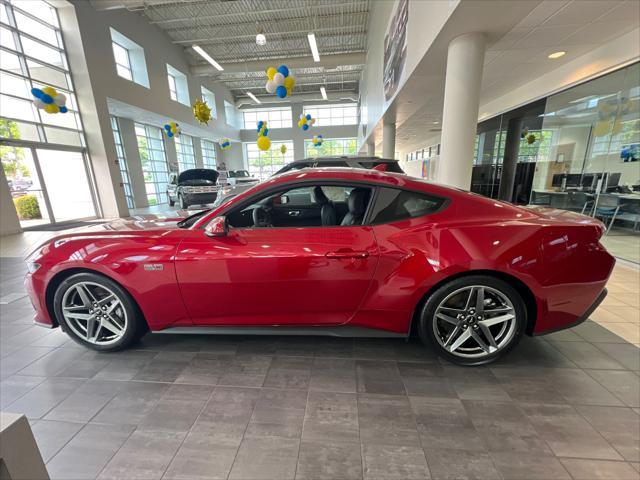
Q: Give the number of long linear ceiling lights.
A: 4